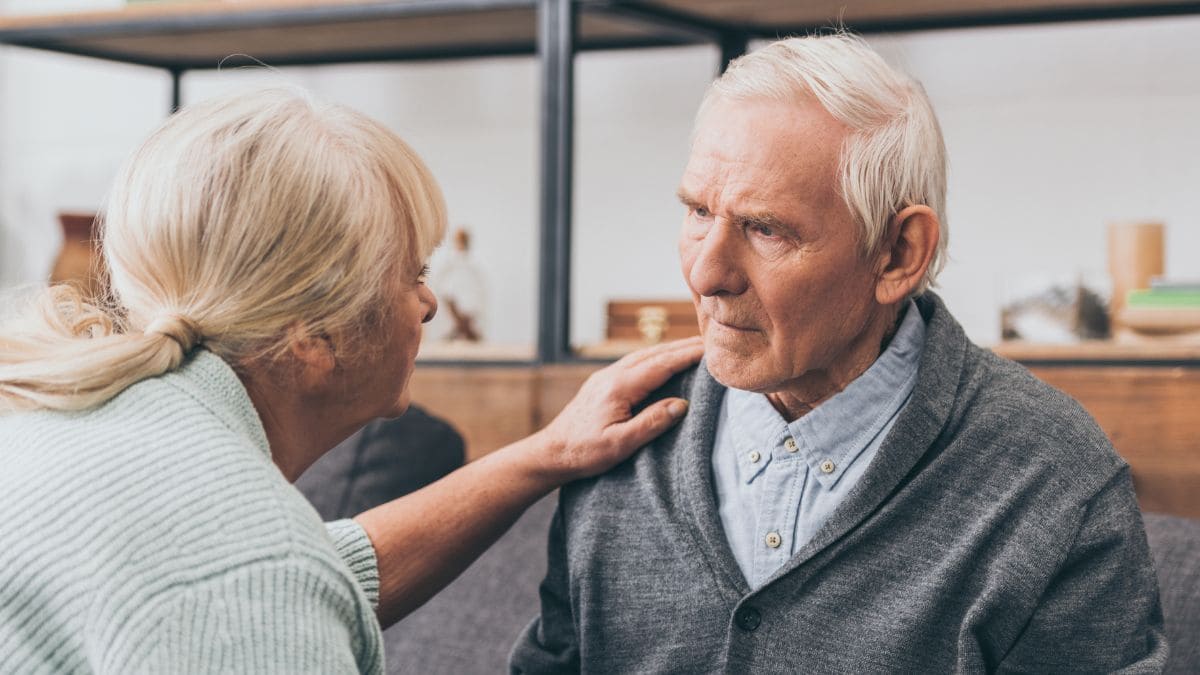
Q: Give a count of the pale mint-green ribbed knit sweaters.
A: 1